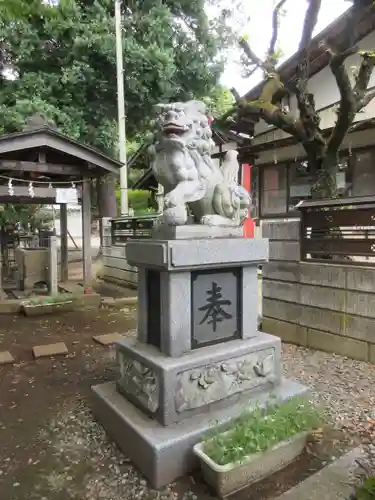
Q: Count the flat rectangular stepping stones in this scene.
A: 3